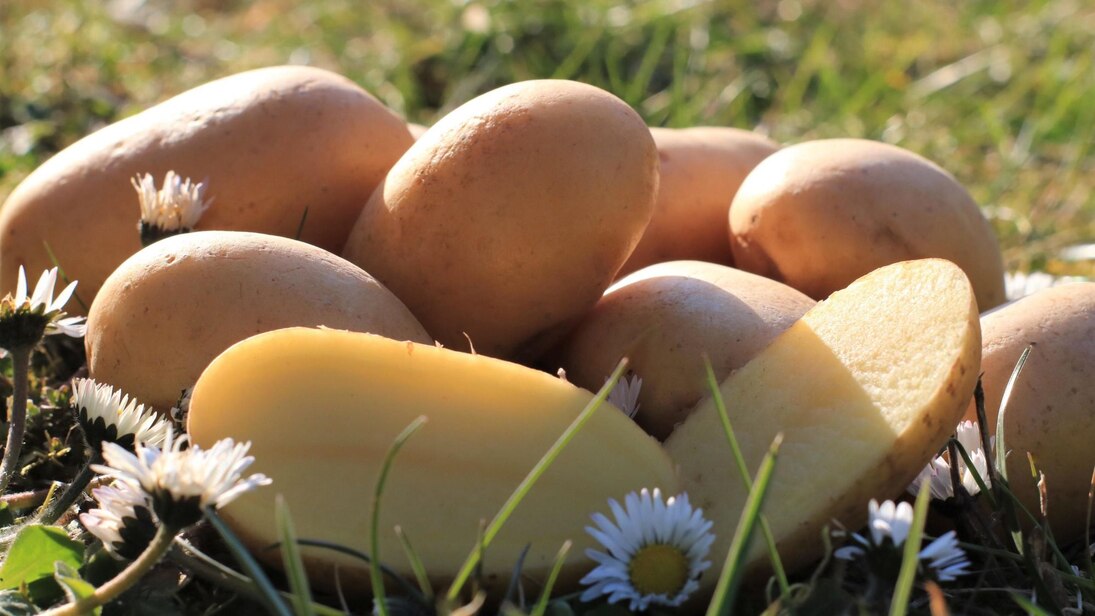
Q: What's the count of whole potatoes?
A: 7